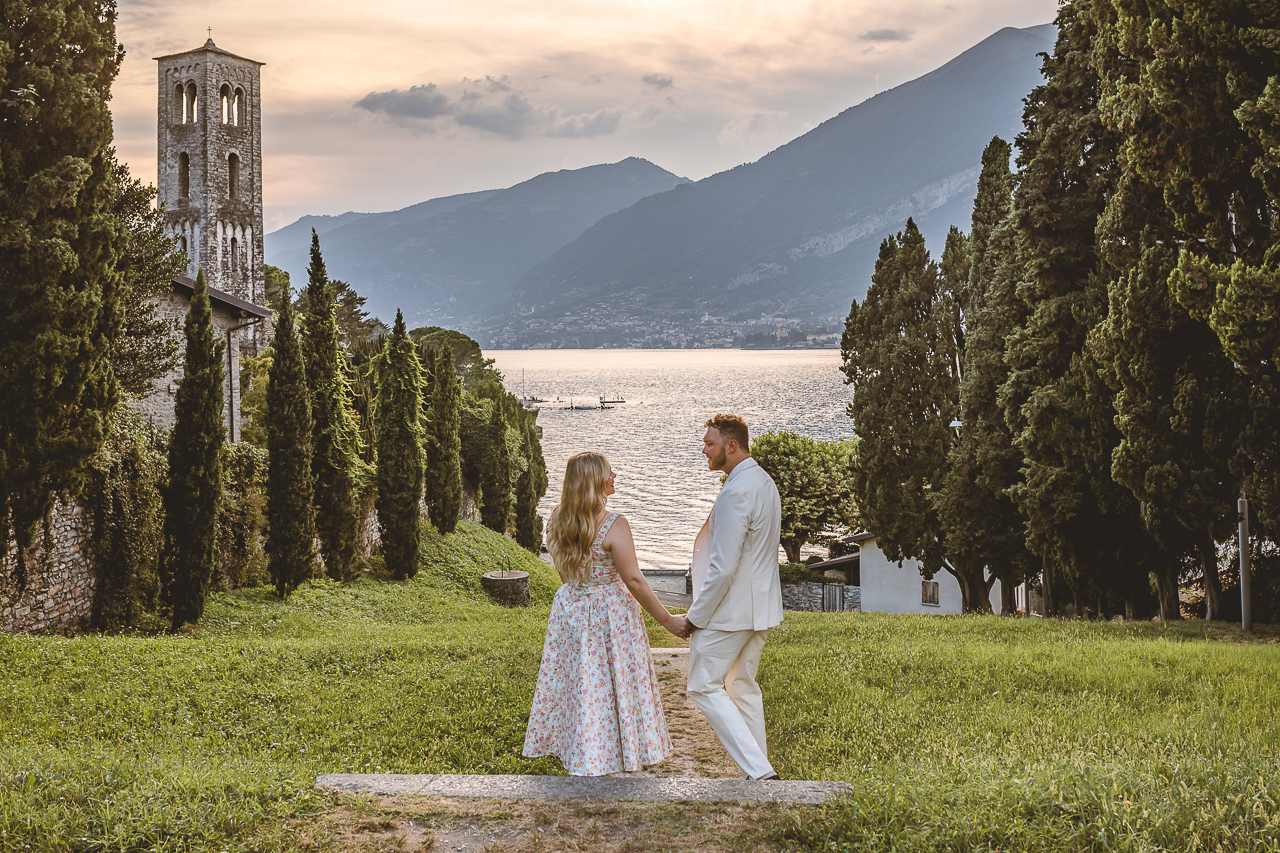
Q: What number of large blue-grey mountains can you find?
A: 2